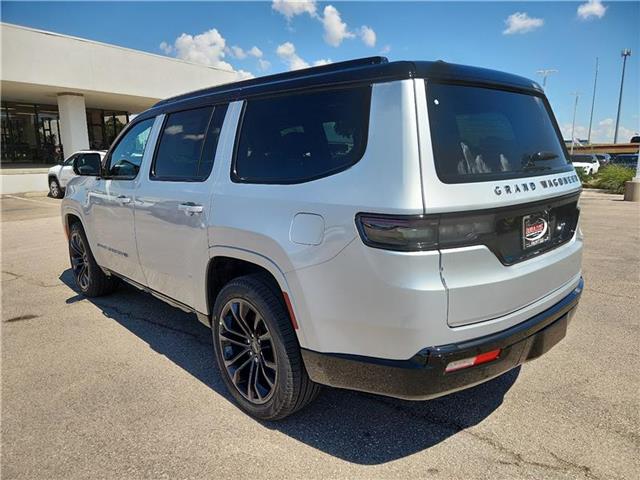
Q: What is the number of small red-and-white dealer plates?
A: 1